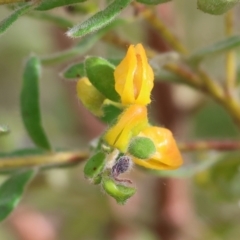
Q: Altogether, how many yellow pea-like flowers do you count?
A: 3